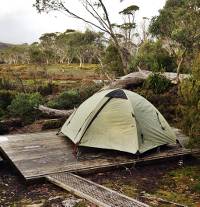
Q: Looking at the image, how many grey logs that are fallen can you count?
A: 2